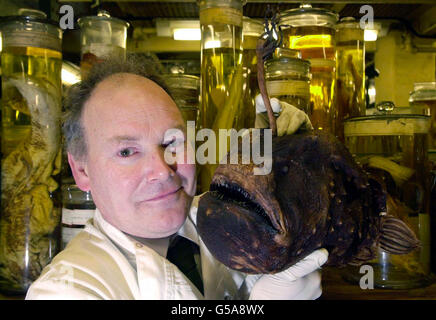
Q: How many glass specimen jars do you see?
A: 11